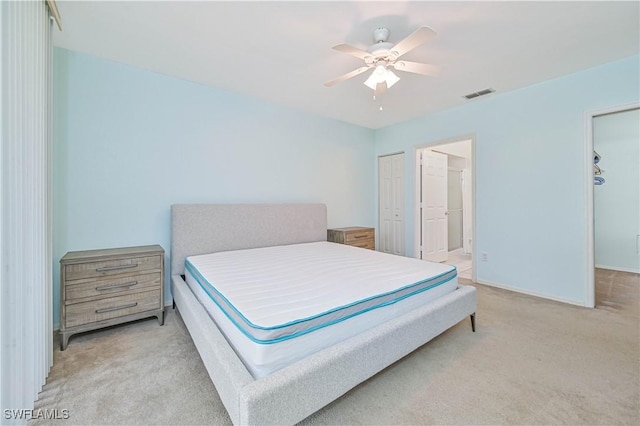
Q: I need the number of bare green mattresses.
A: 0